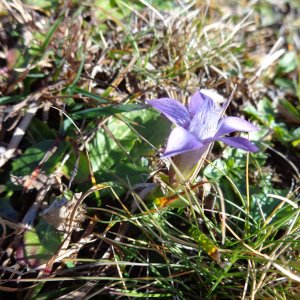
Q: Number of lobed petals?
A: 5